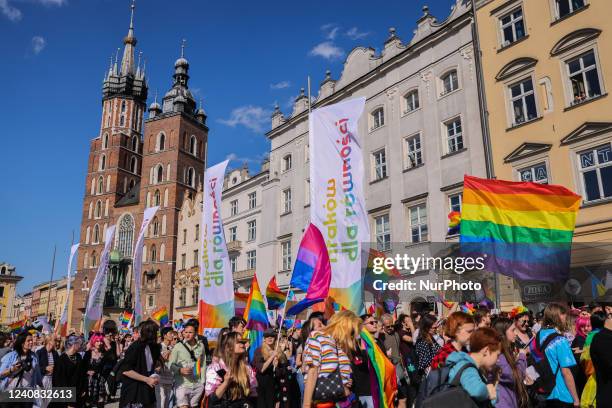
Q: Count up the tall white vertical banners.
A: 5